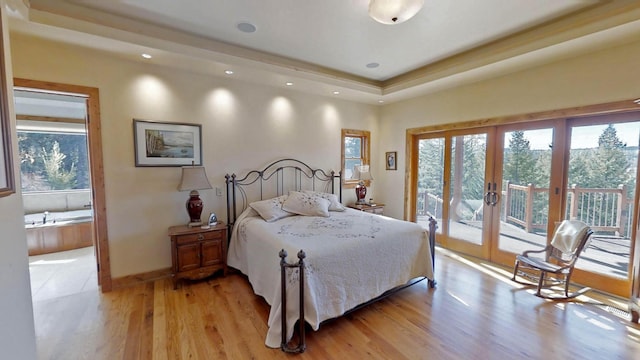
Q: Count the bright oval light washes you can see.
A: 4